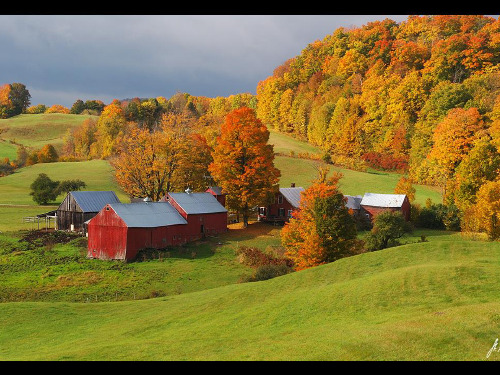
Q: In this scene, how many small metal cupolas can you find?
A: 2